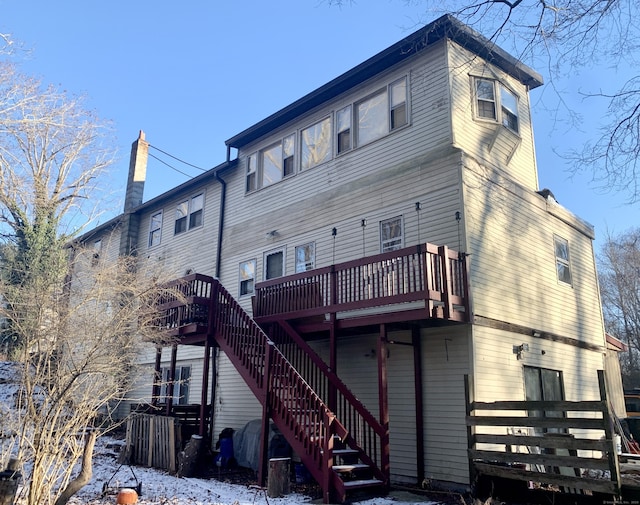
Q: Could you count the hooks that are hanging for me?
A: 4